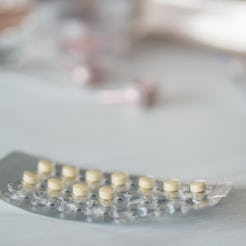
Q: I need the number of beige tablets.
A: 11